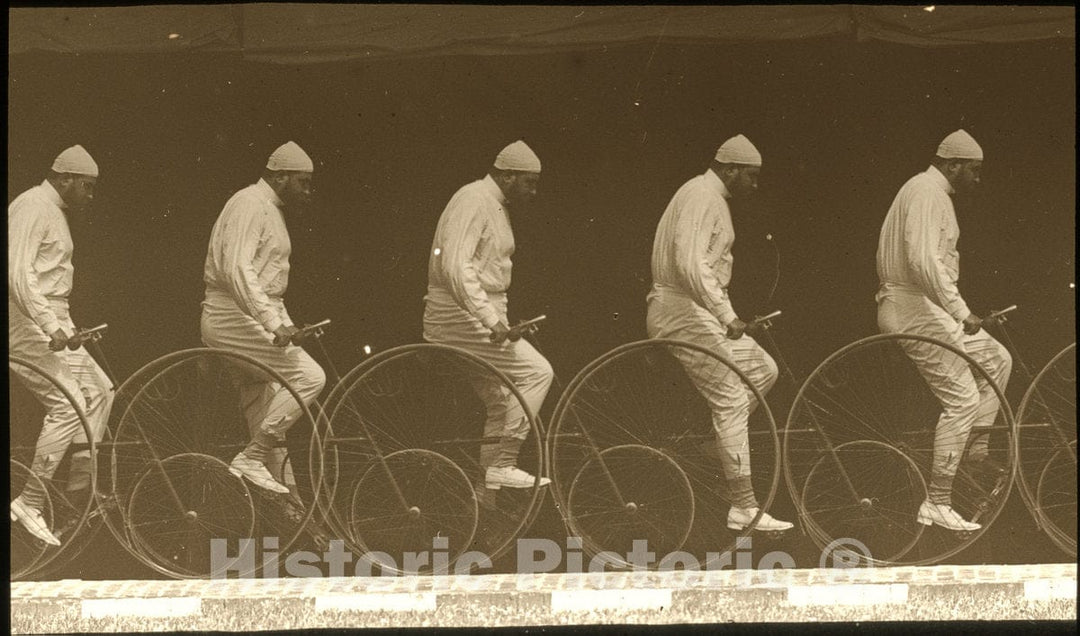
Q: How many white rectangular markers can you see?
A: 5